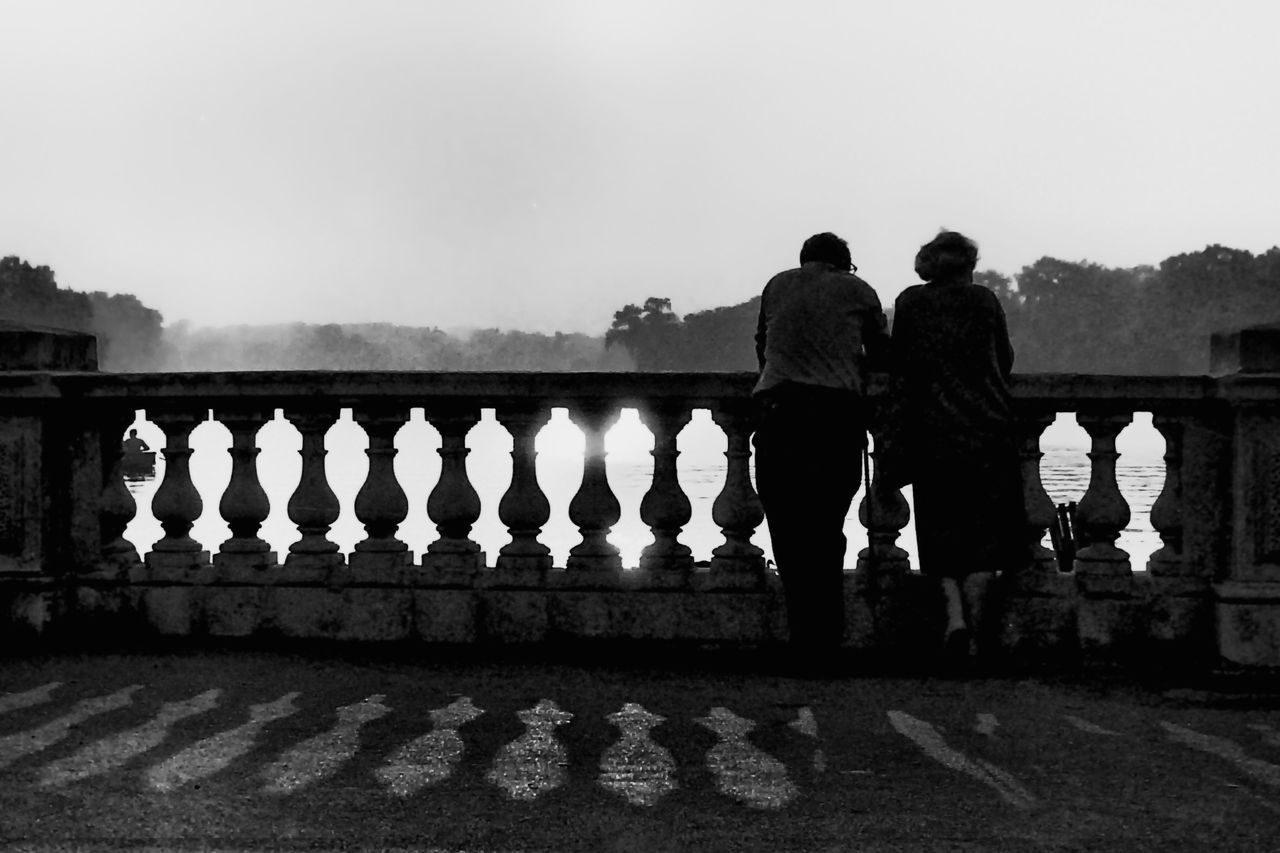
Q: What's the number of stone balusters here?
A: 14